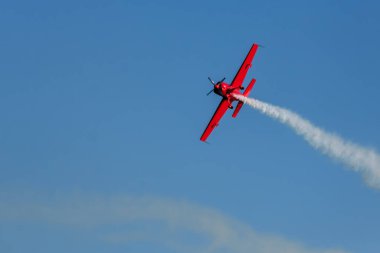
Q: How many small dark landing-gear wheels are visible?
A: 2